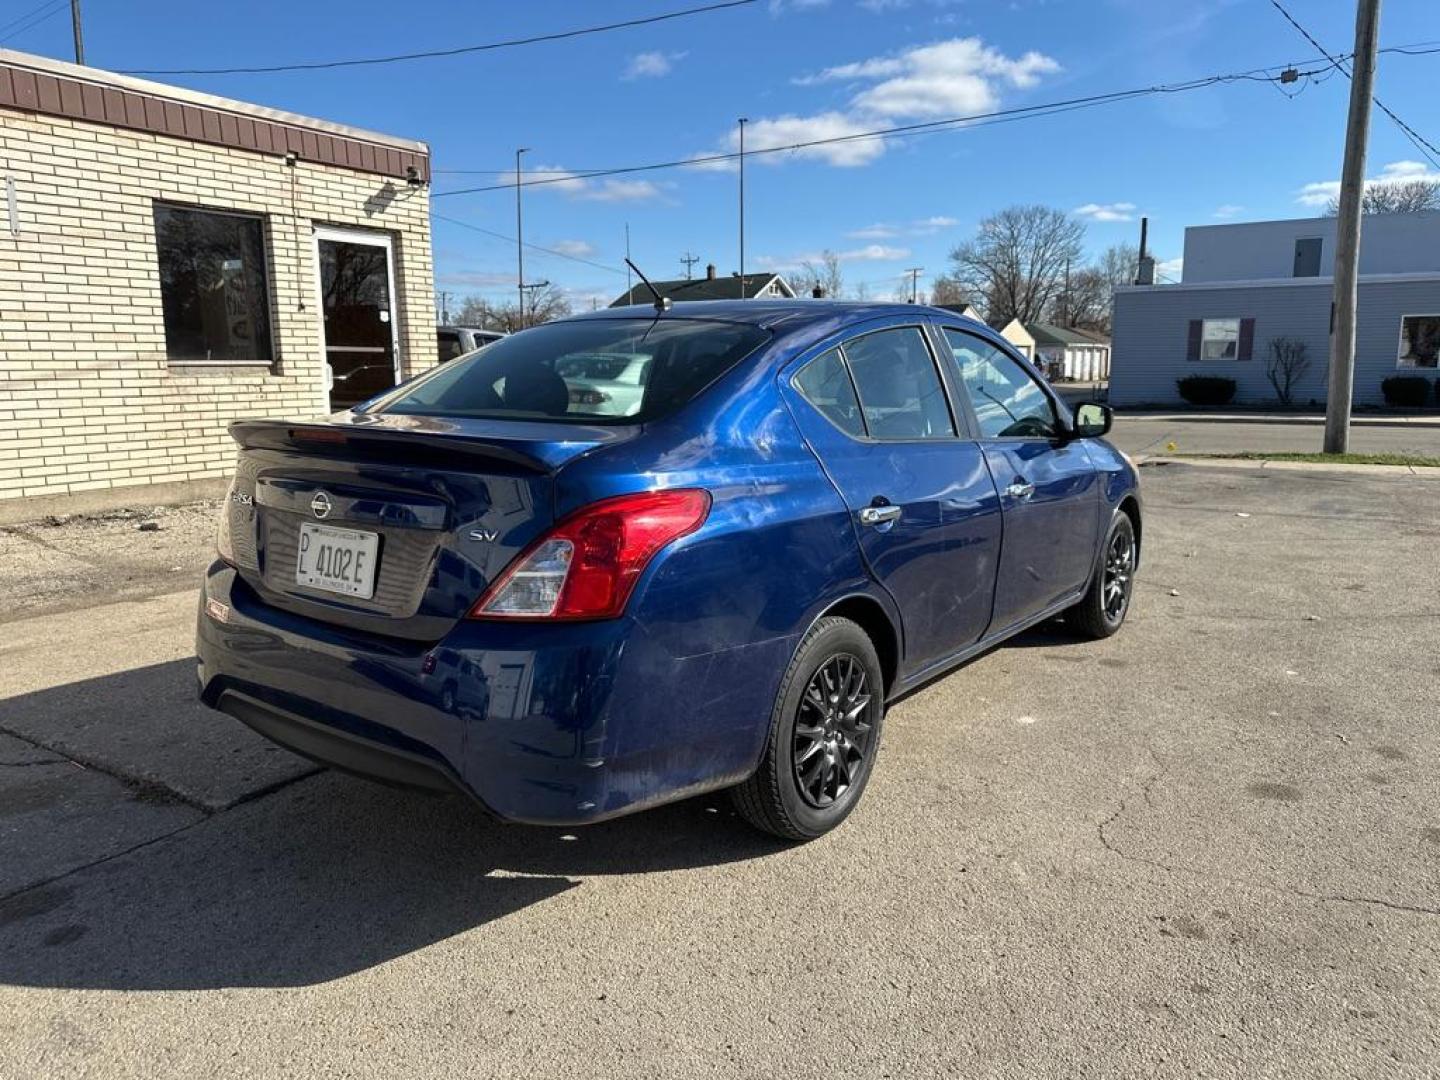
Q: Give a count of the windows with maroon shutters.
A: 1